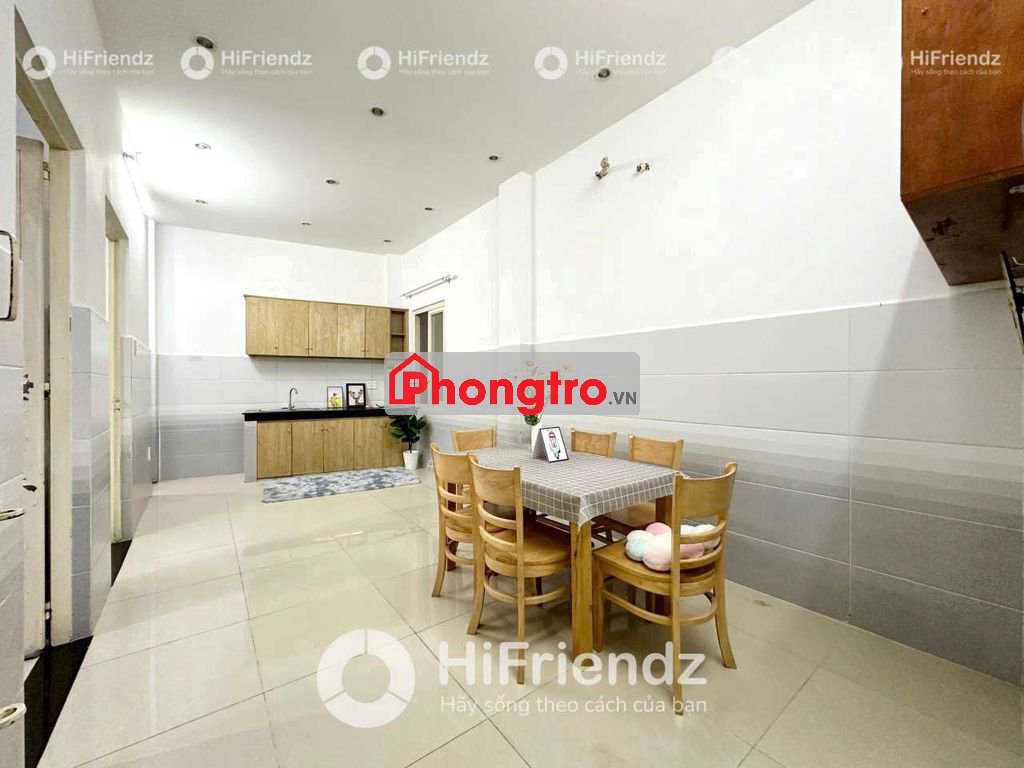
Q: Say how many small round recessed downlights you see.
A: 10